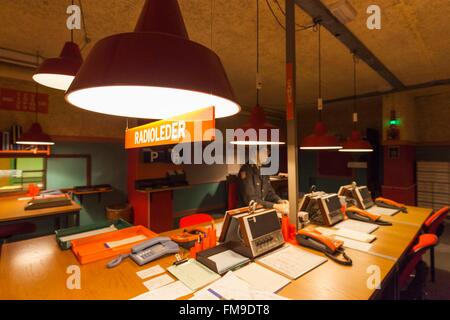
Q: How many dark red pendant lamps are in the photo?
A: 6